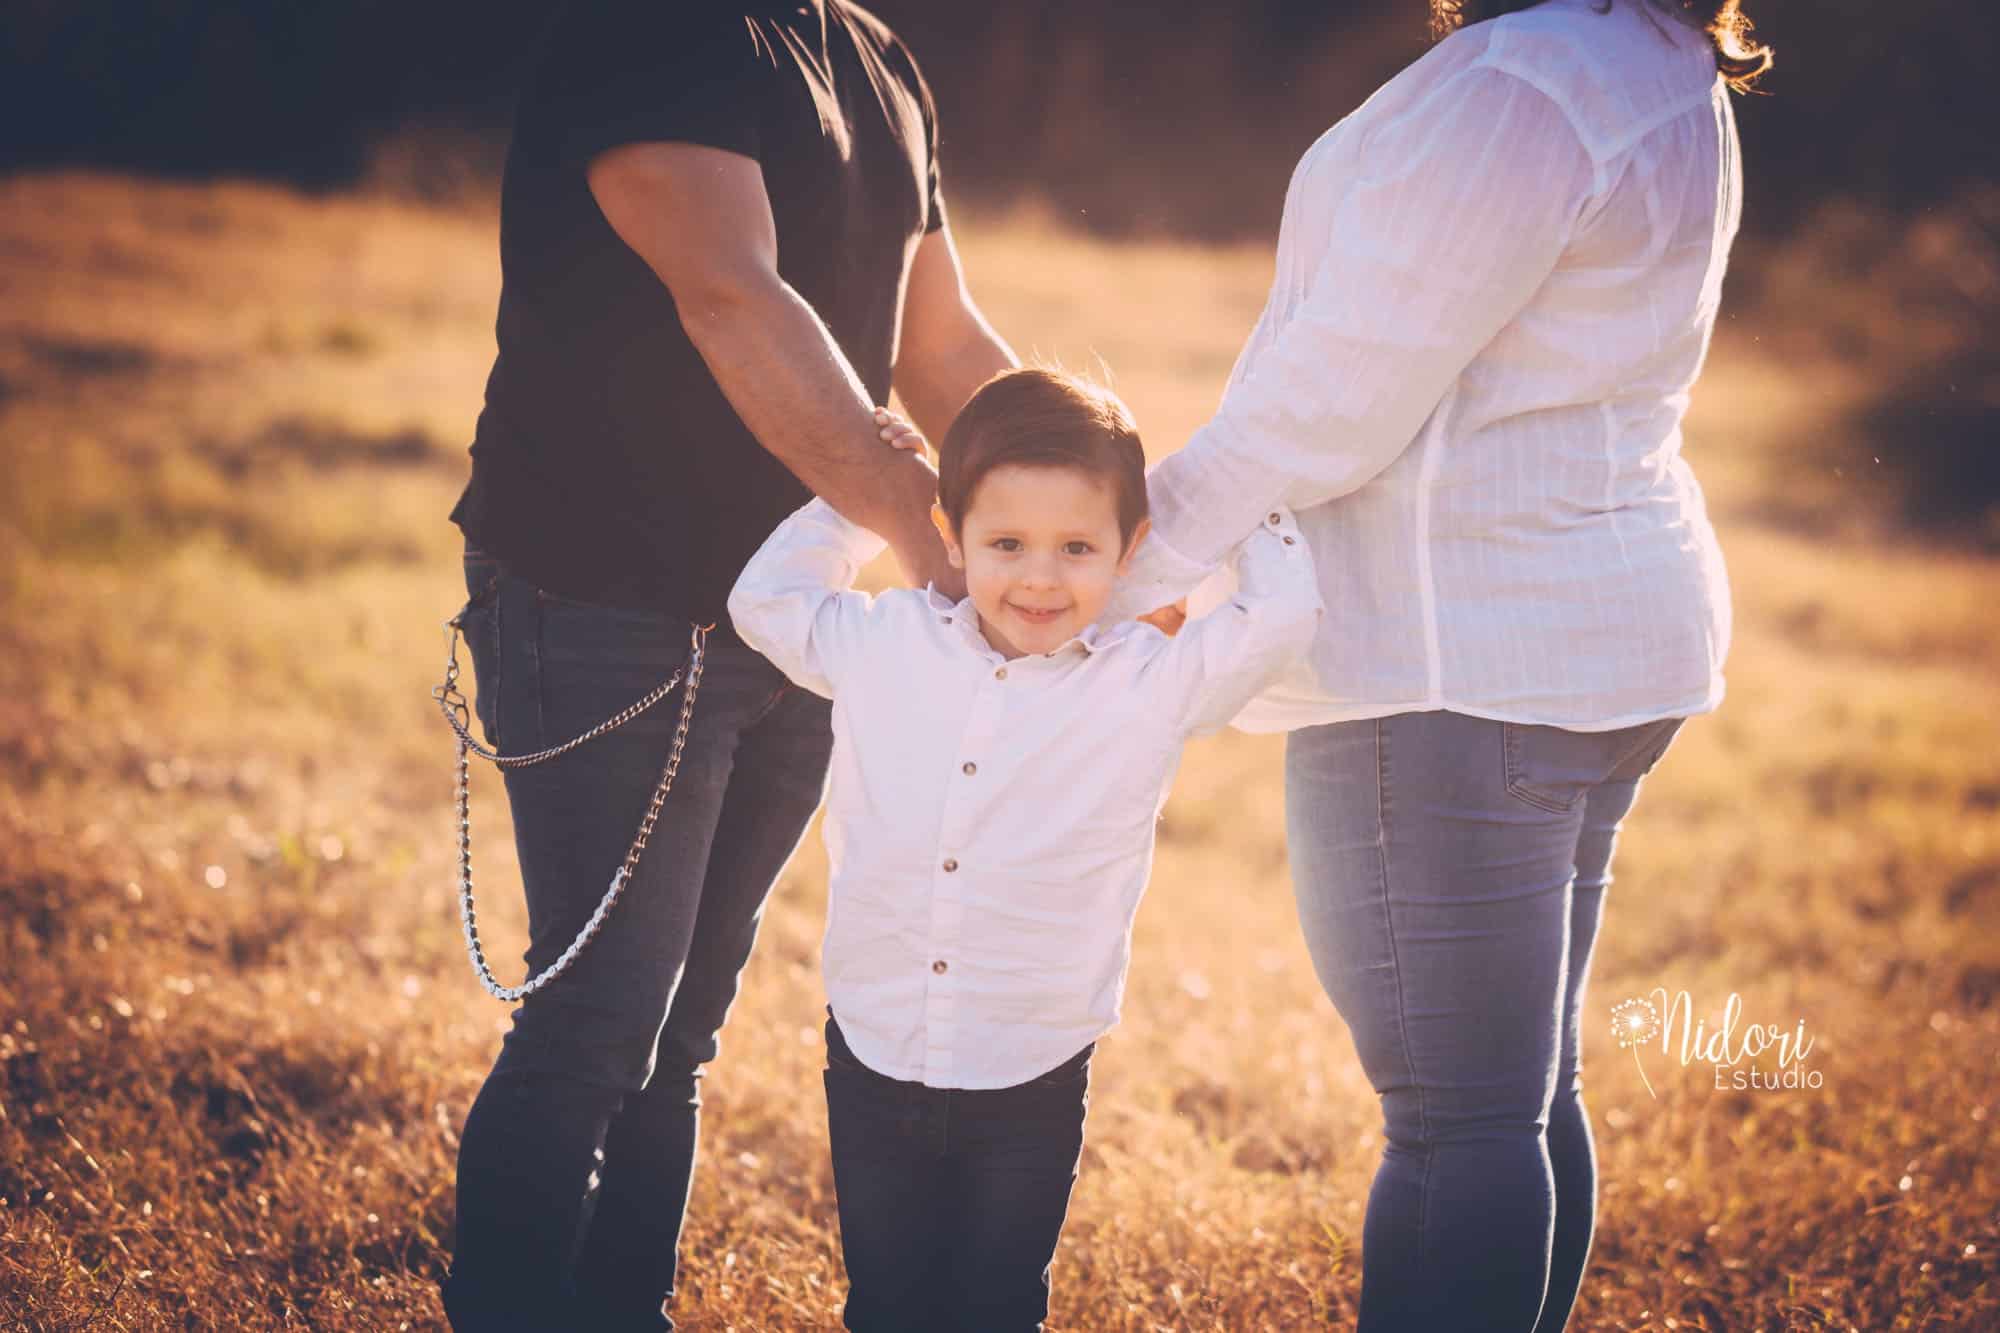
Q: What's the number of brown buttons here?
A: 6